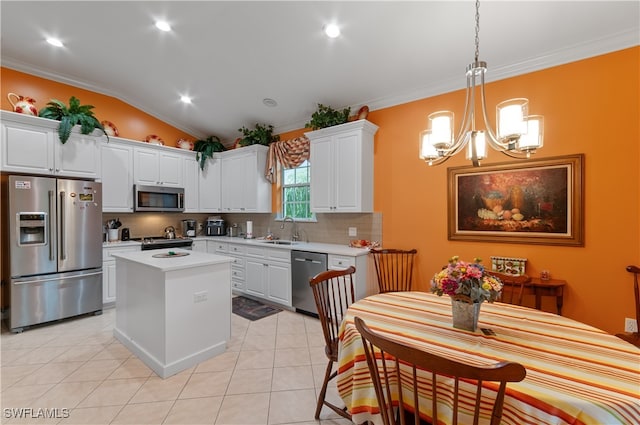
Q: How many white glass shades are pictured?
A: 5